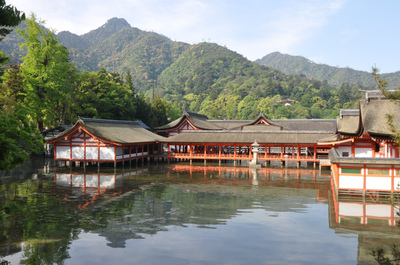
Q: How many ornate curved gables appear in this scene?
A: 3